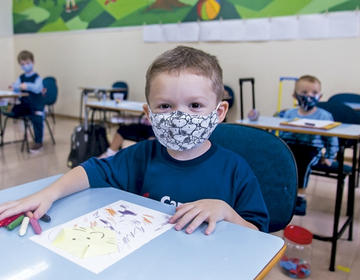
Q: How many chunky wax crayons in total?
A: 7